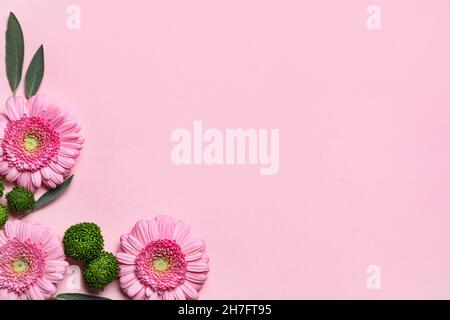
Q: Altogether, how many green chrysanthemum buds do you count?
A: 5